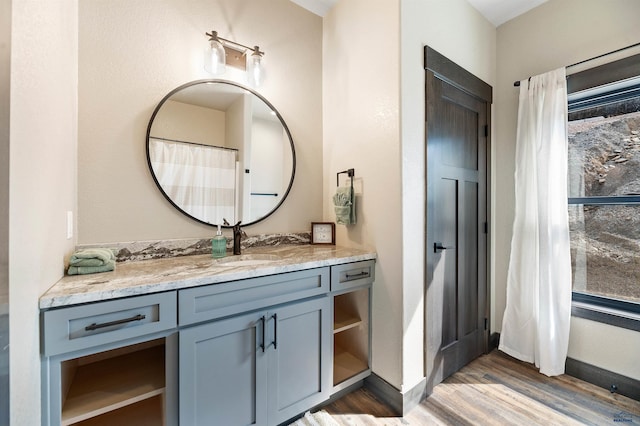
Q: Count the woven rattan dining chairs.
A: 0